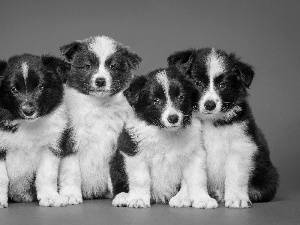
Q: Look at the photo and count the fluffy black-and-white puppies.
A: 4